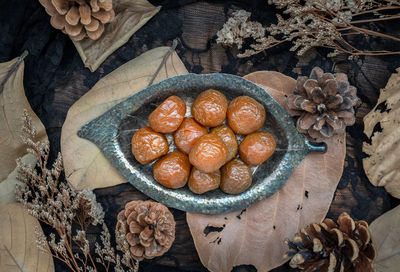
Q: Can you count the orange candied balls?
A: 11